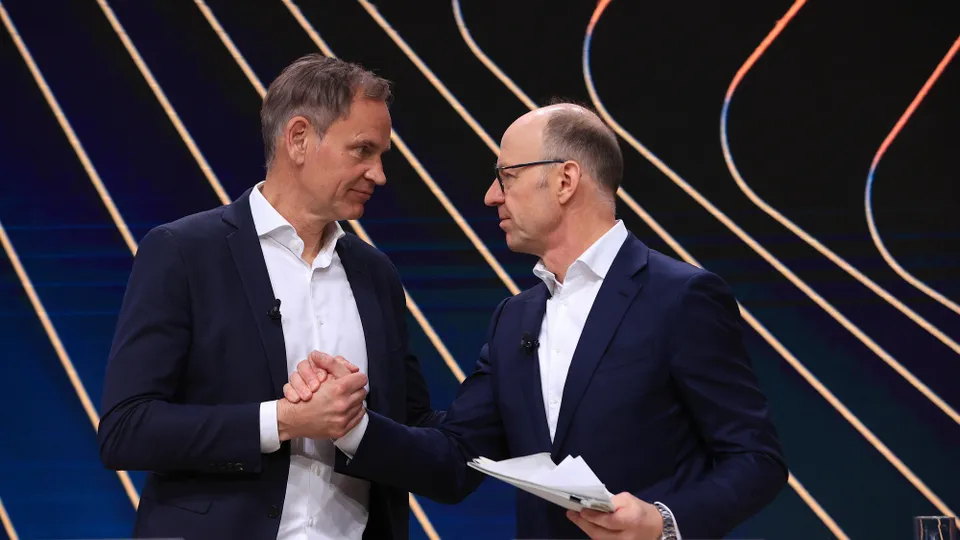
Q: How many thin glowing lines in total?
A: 11